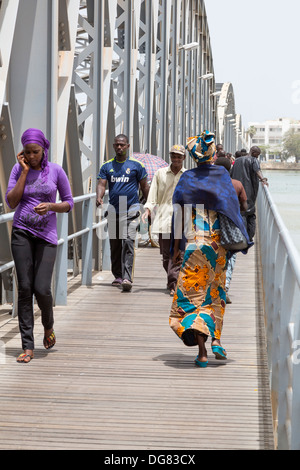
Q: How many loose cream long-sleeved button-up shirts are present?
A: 1